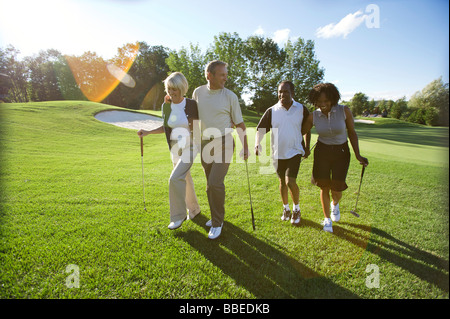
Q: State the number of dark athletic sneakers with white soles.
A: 2